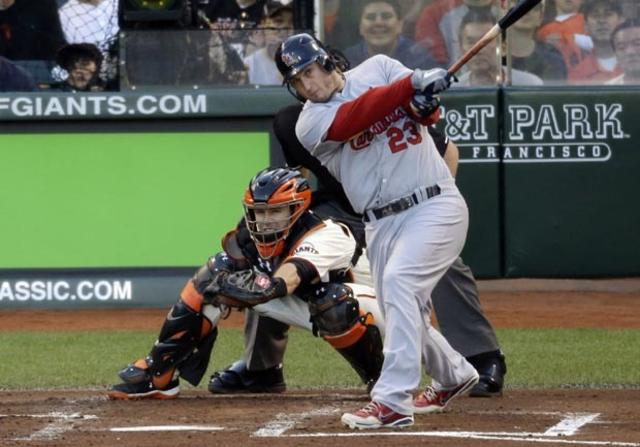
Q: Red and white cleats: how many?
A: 2